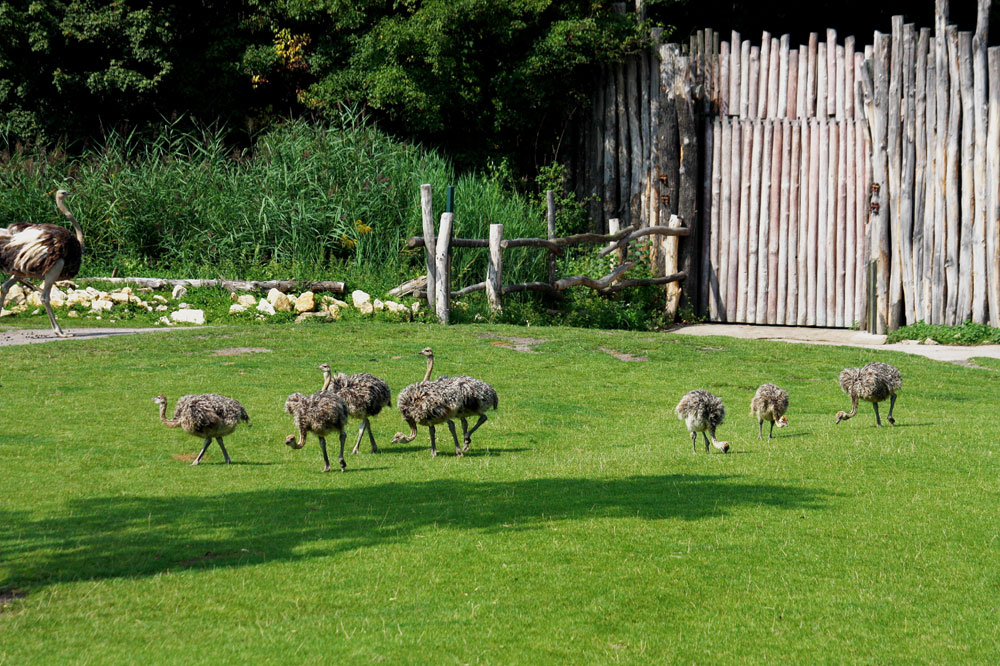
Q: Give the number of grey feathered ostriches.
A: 8